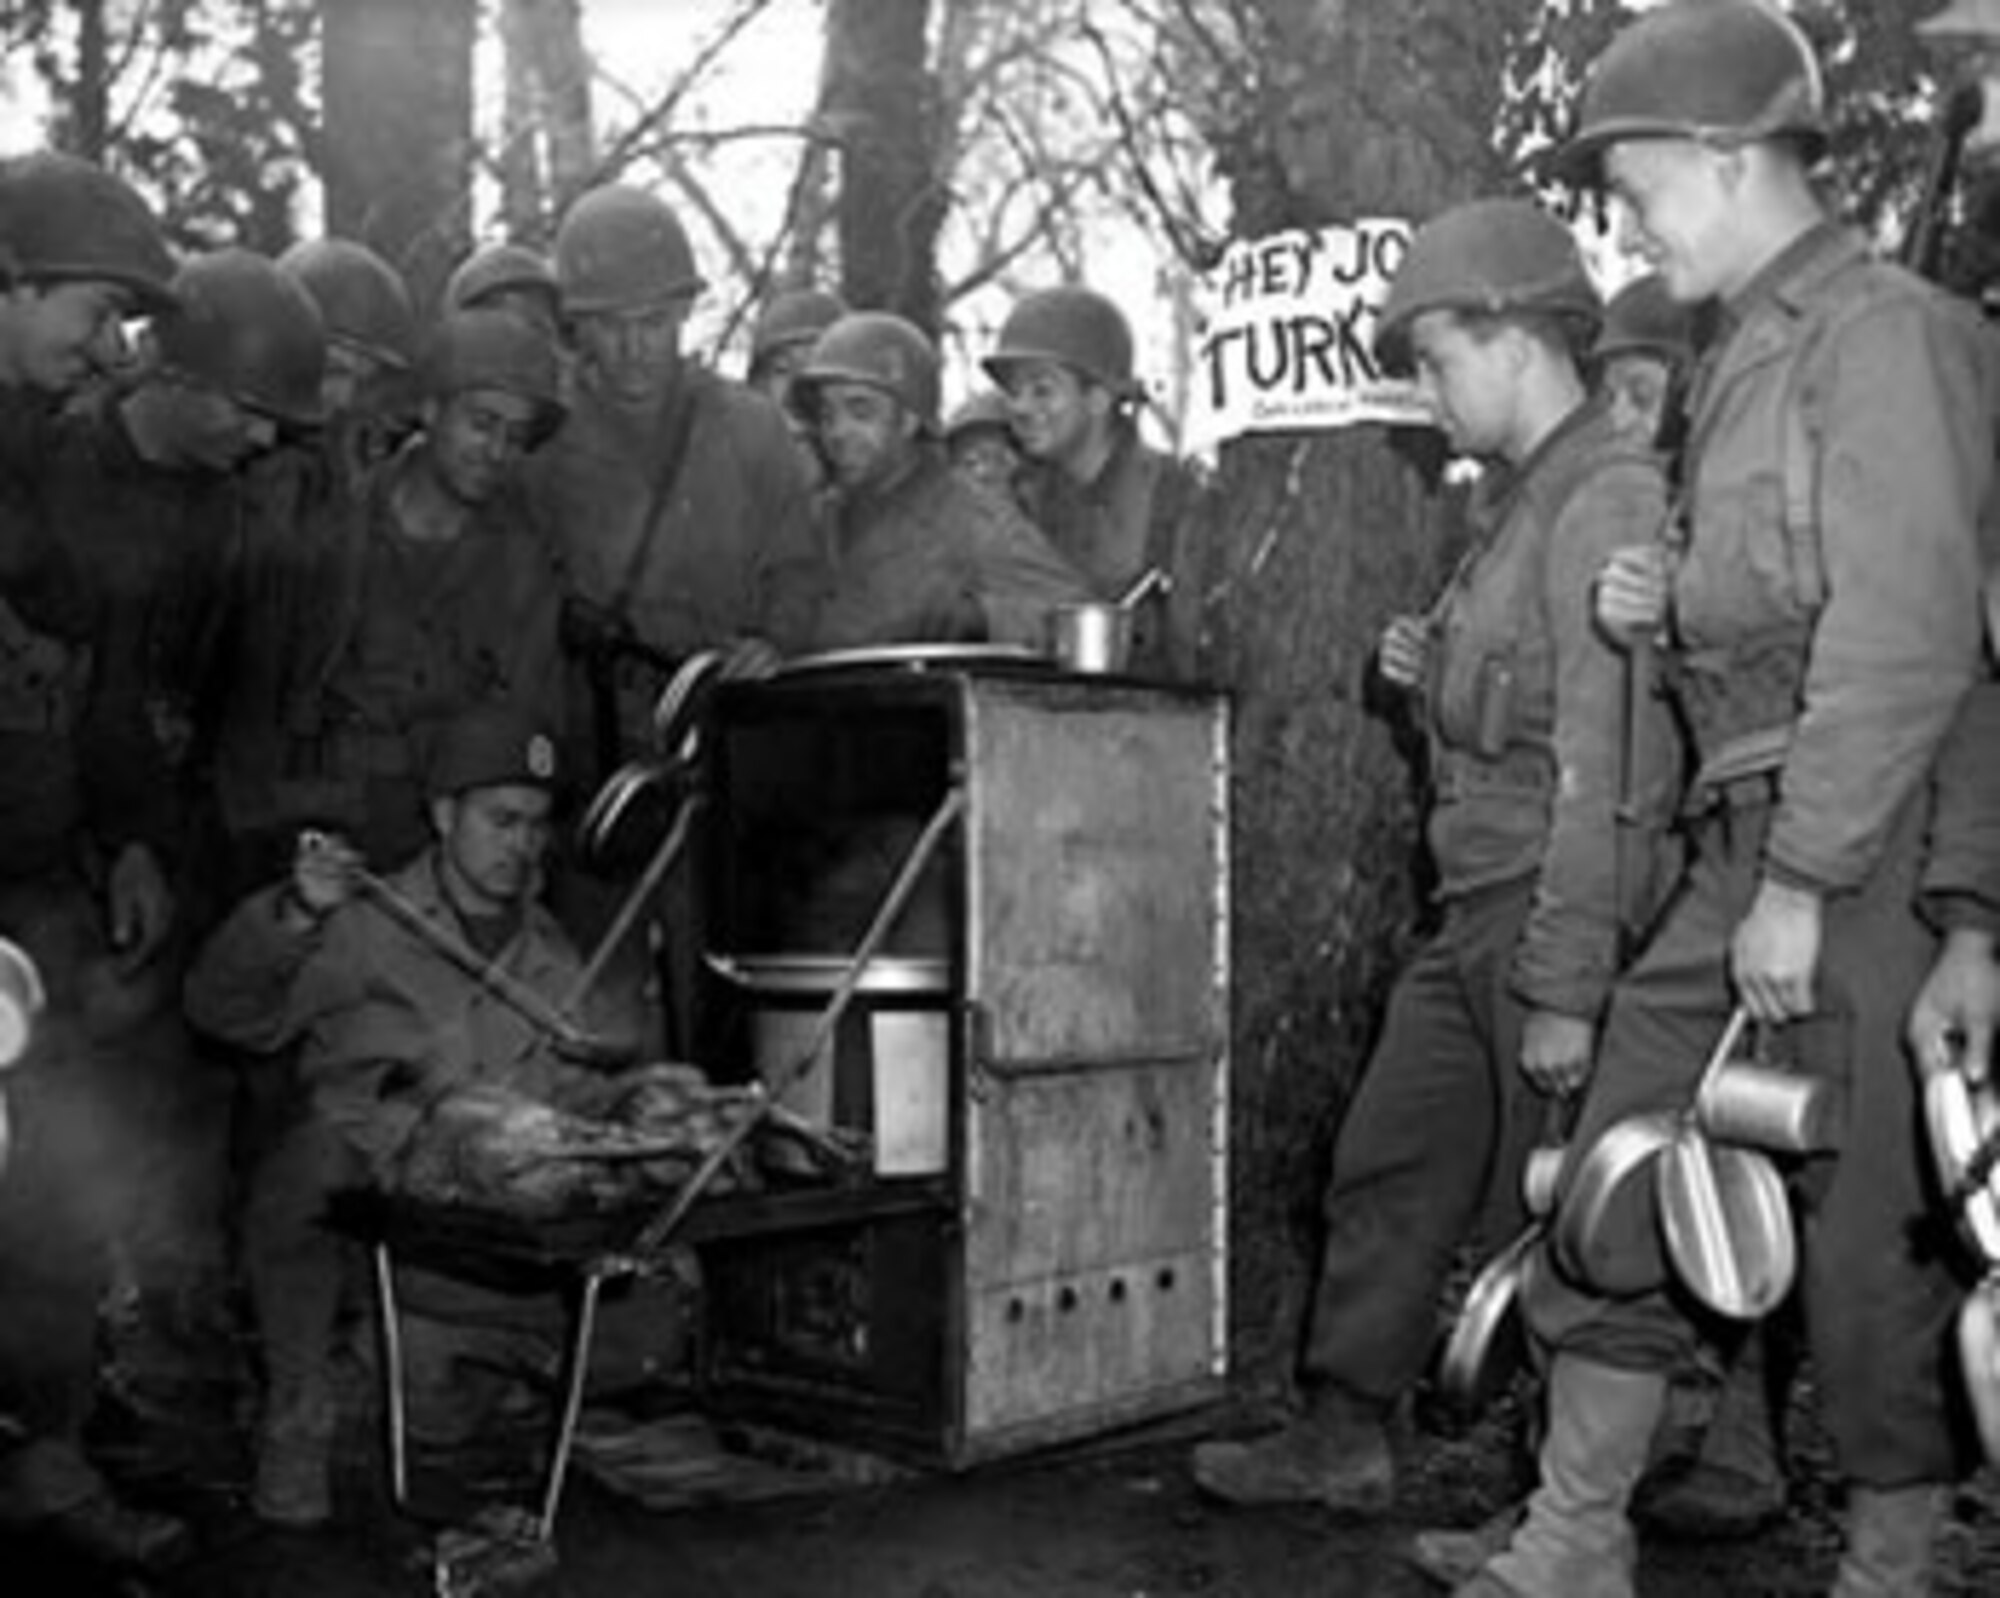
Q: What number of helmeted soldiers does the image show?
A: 13